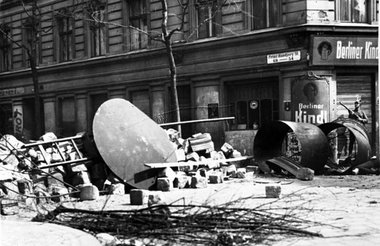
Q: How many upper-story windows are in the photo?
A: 8